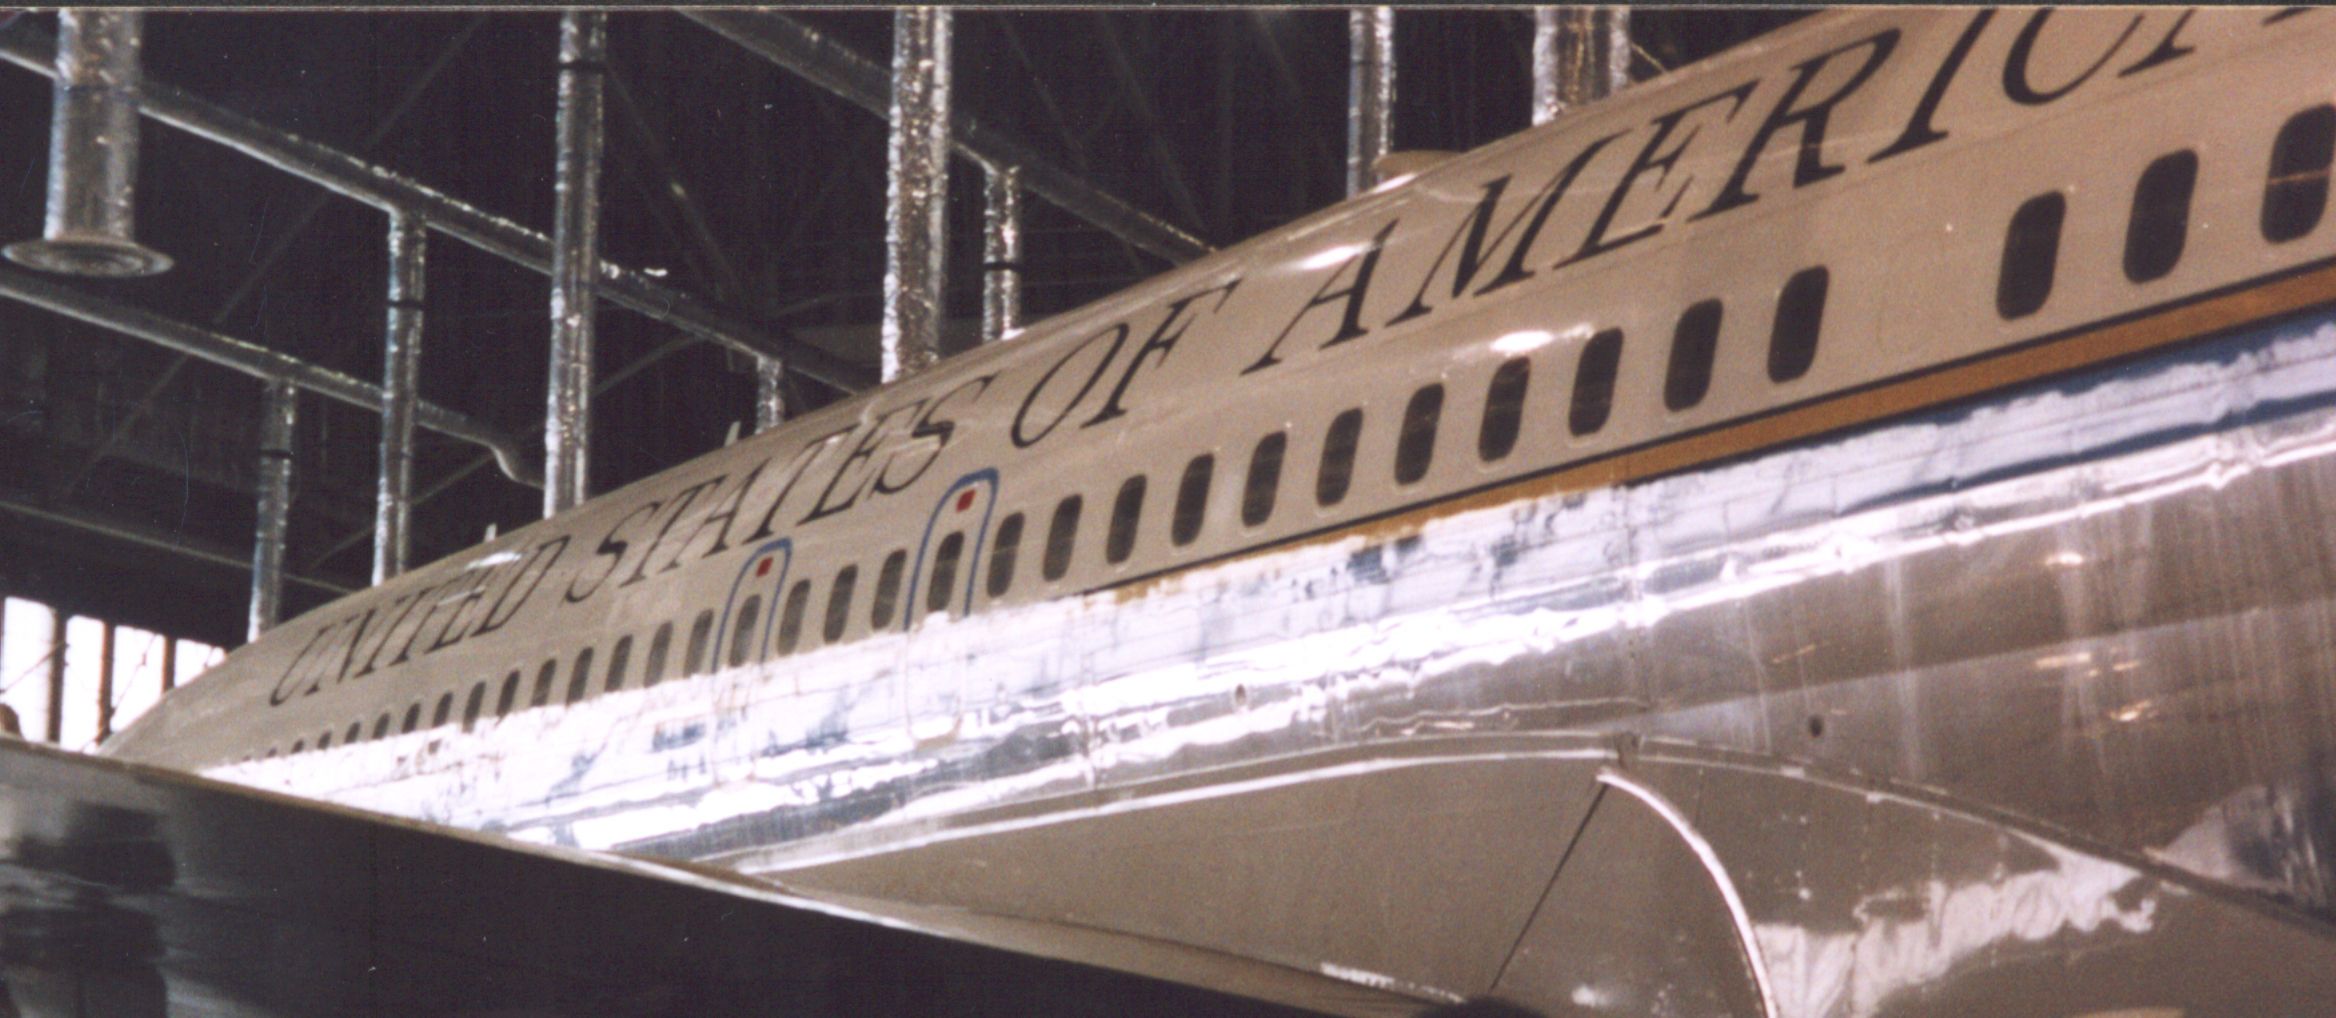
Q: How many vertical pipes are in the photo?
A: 9